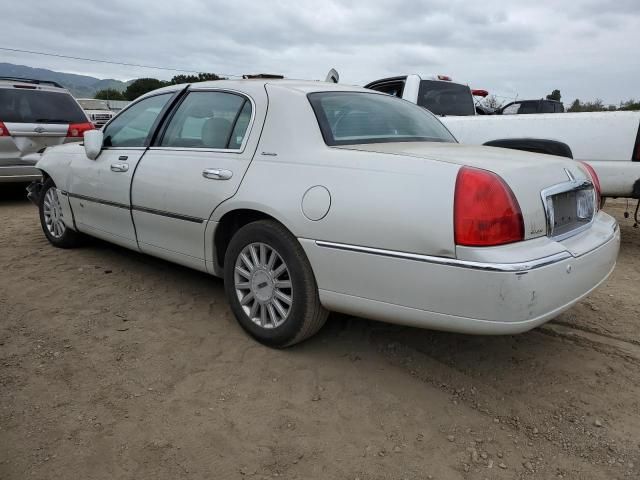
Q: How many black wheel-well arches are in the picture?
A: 1